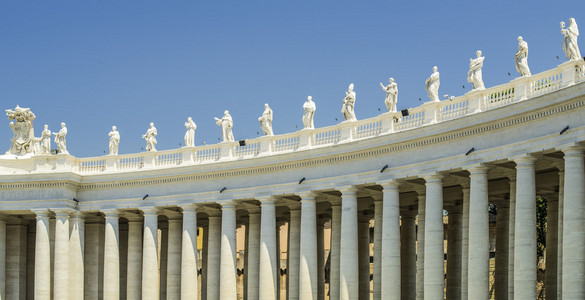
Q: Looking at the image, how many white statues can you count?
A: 14